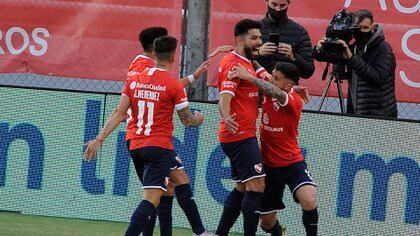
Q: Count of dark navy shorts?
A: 4